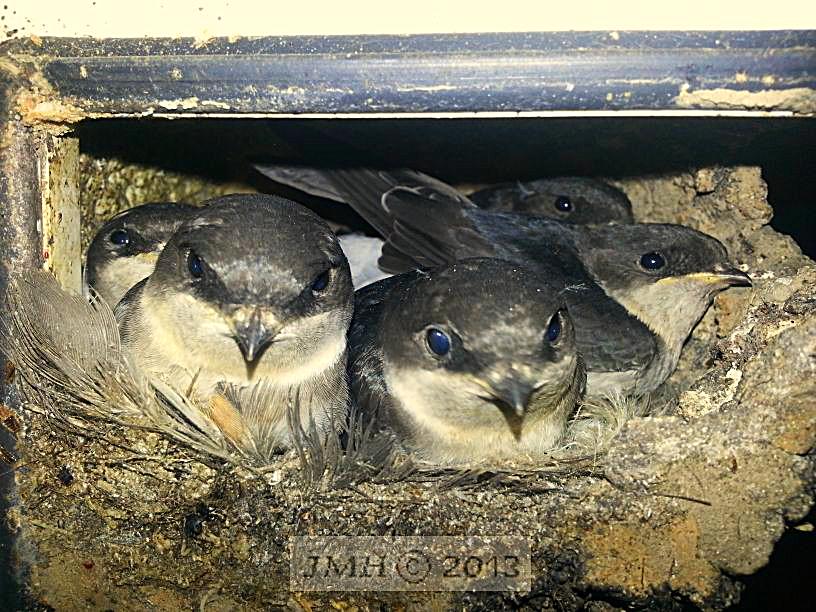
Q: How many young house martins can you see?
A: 5